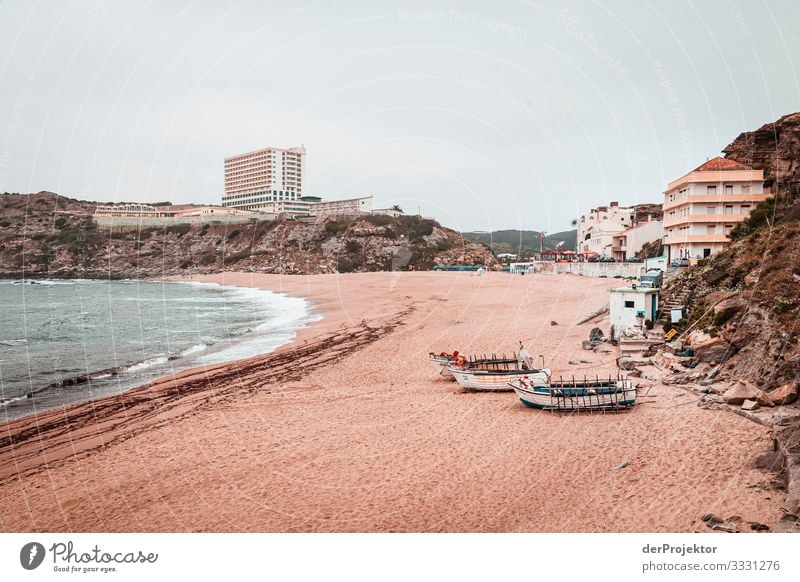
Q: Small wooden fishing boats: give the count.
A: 3